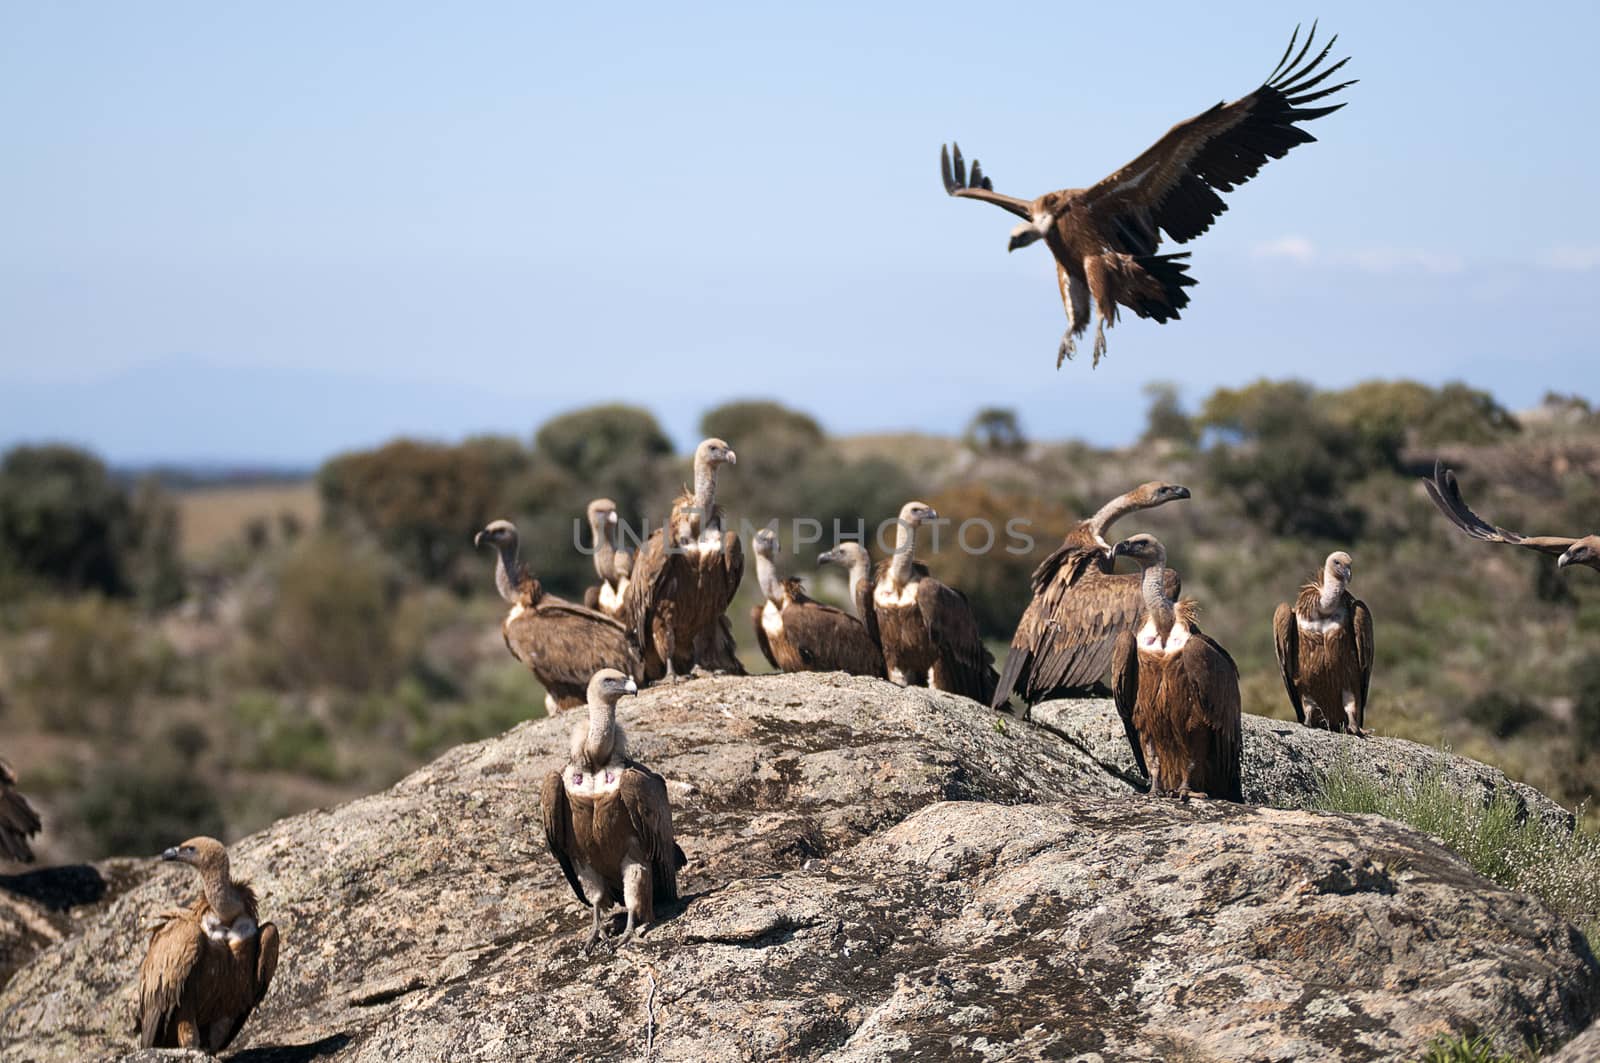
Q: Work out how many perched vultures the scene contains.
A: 11